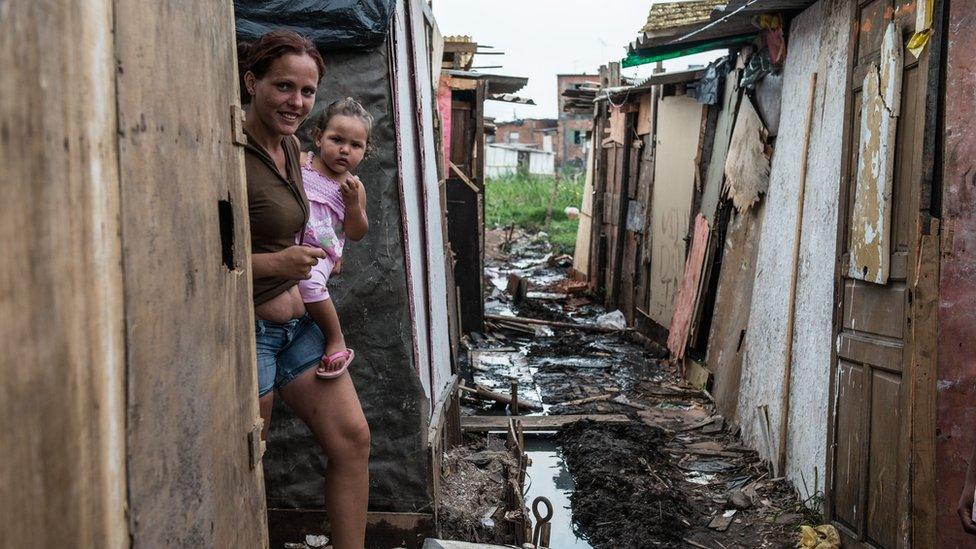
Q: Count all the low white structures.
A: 1